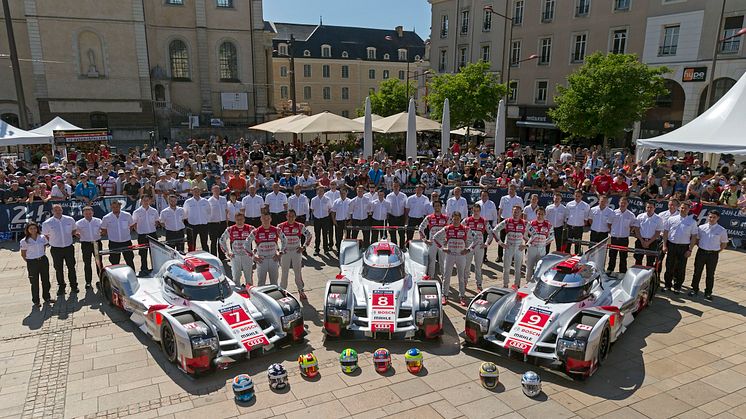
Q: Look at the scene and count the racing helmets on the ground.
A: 8